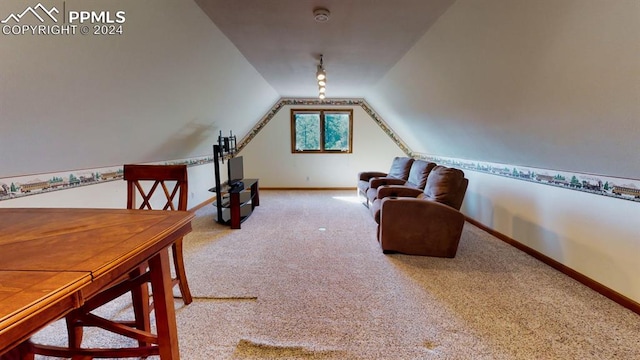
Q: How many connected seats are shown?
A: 3